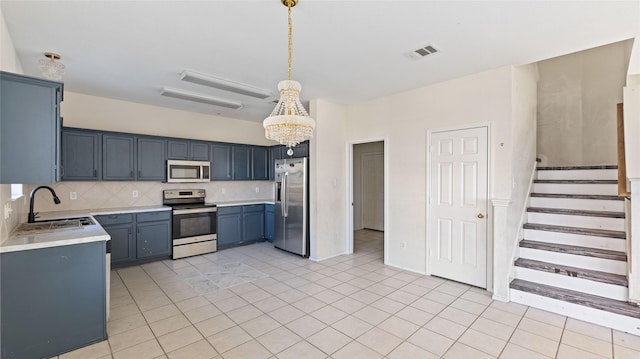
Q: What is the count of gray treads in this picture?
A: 8